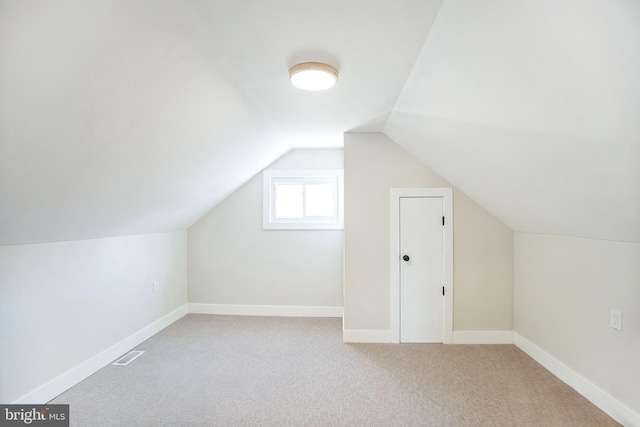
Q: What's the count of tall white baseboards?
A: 5